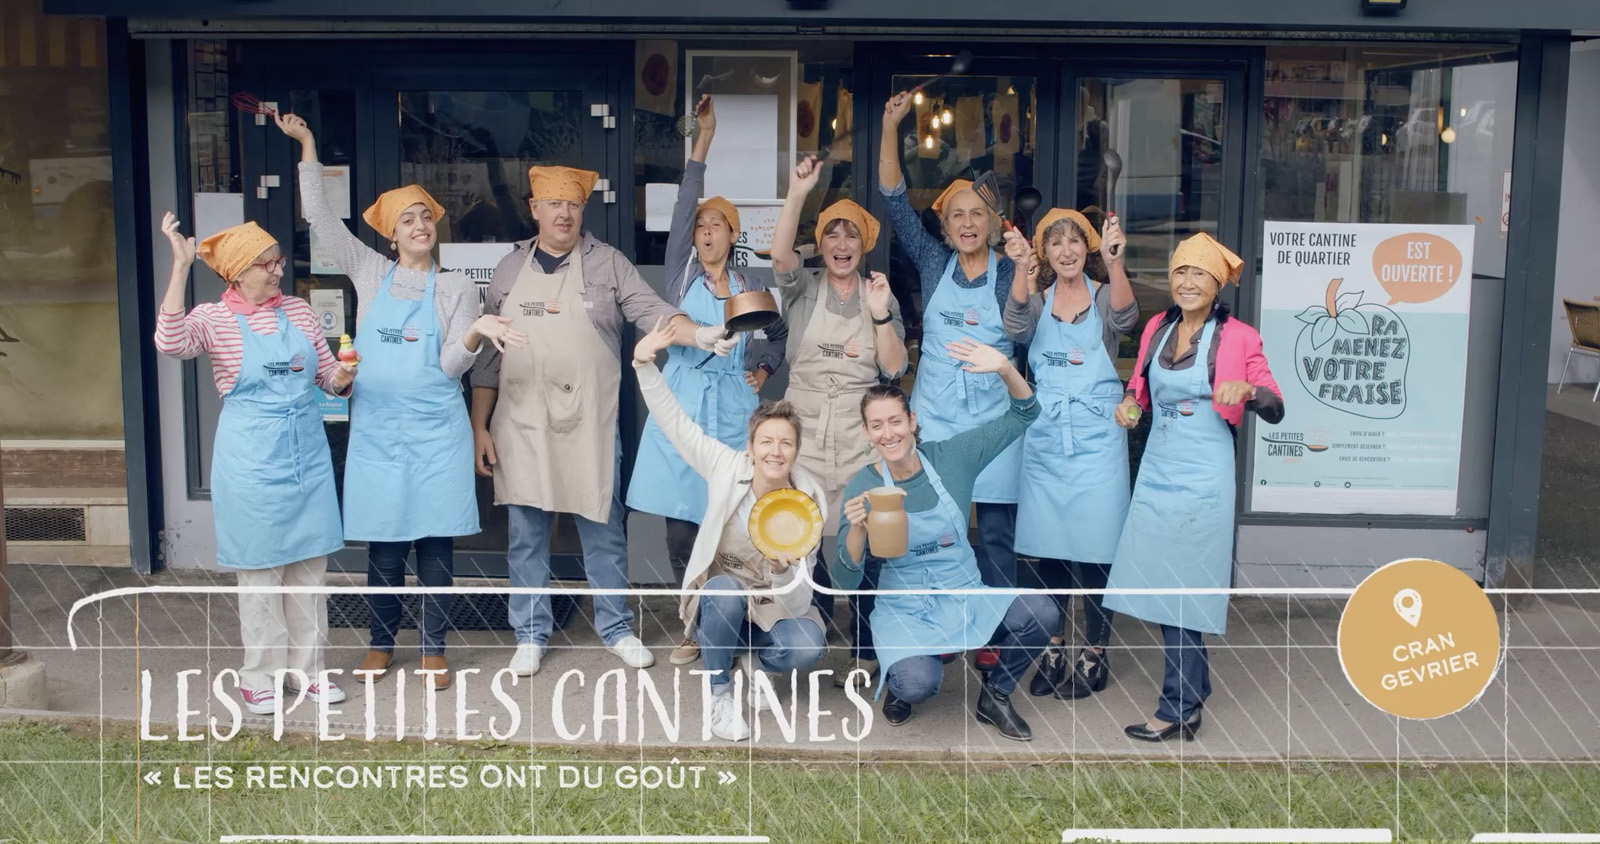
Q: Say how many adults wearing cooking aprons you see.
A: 10